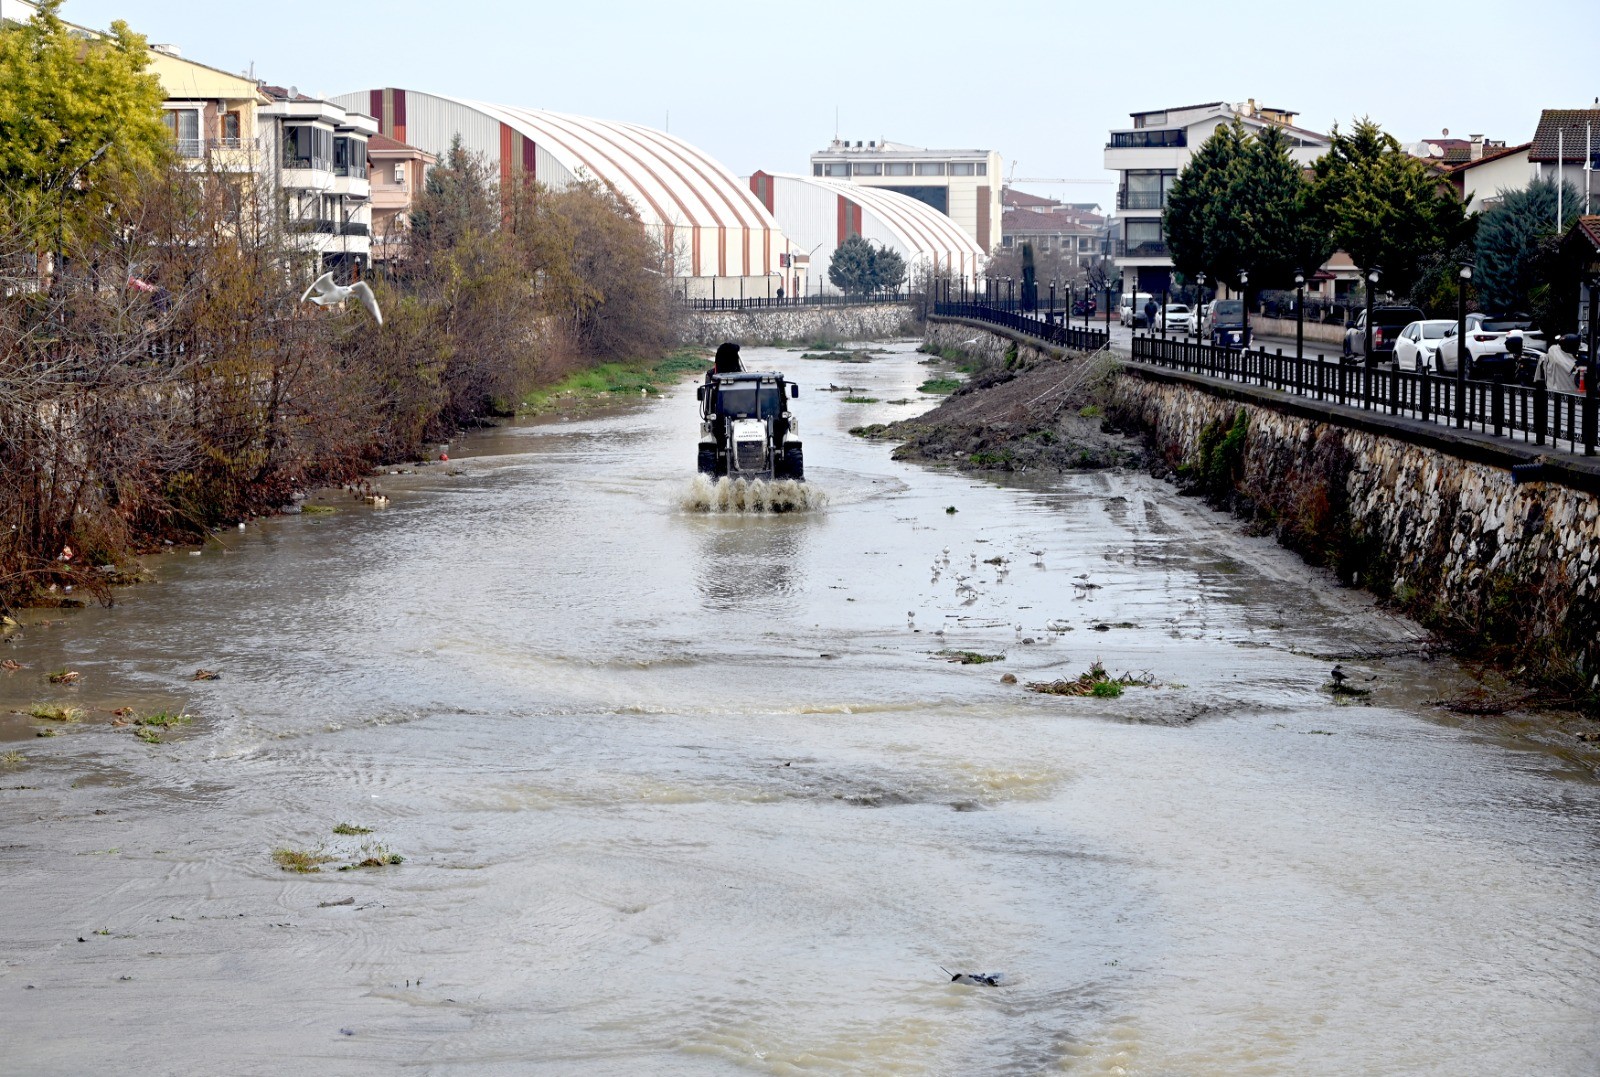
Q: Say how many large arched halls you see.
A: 2